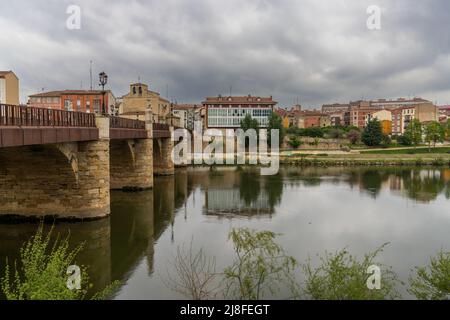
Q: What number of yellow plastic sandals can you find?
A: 0